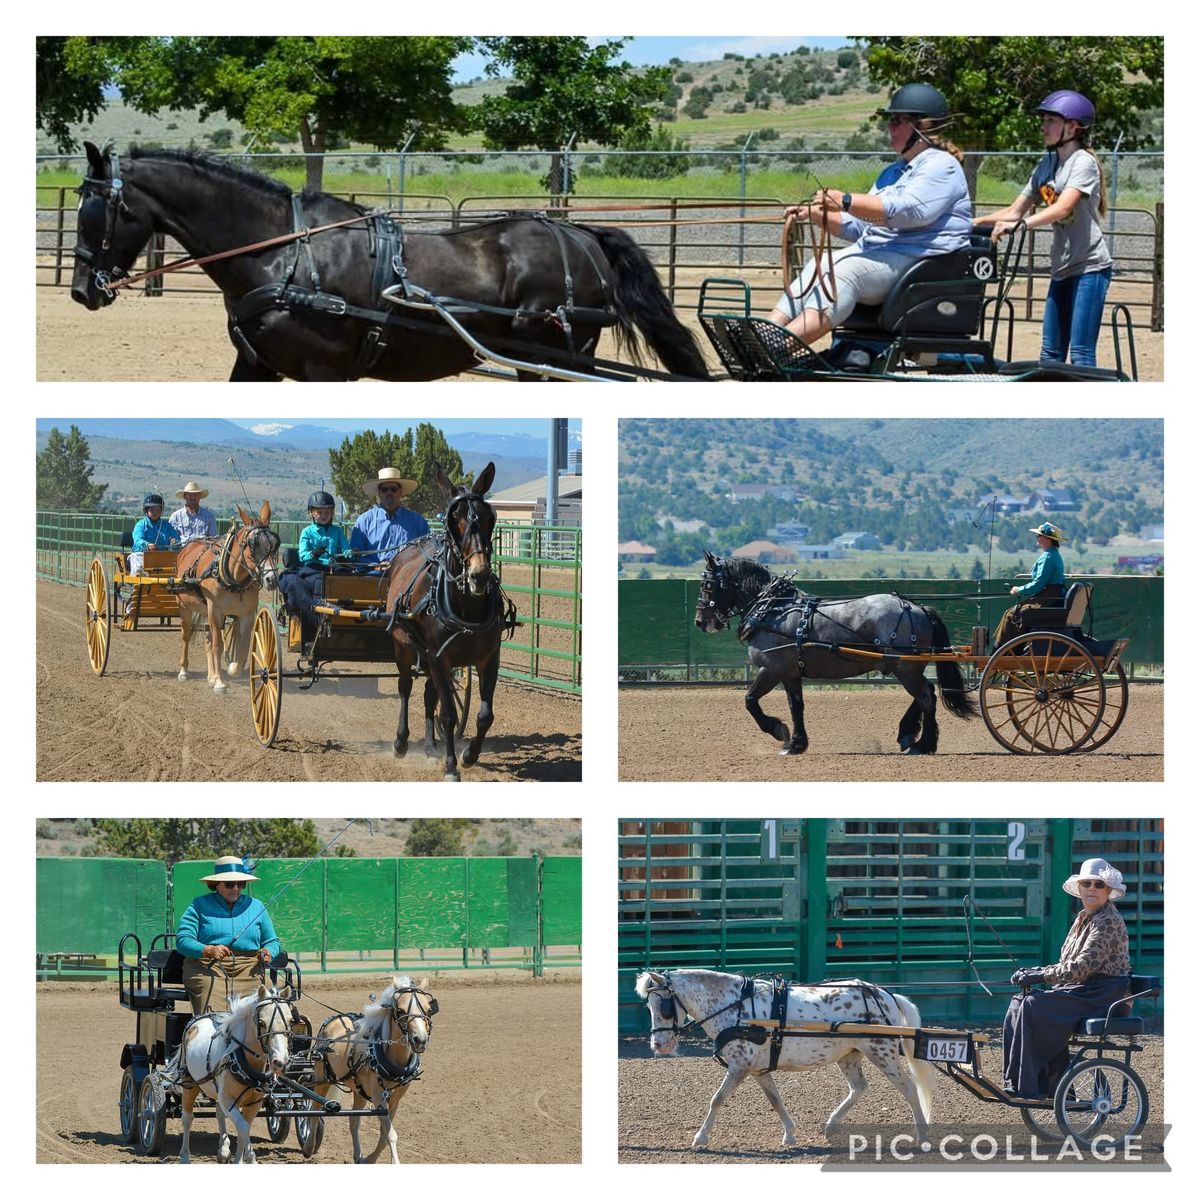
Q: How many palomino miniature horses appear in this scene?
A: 2